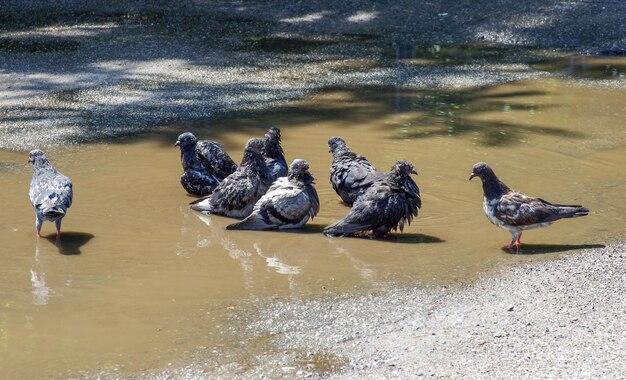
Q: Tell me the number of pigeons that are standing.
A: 2